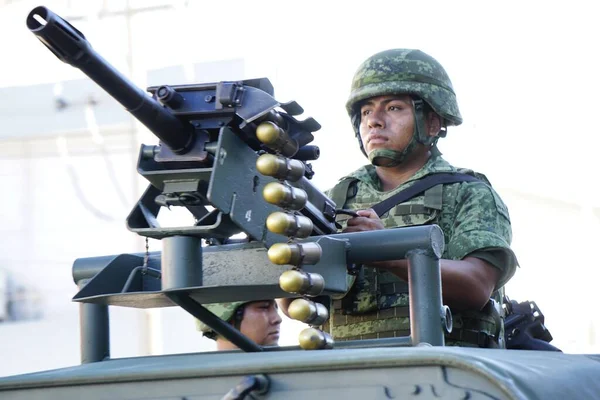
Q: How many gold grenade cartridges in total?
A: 8